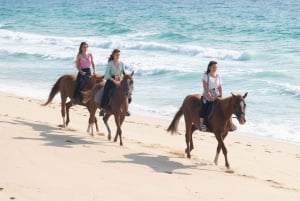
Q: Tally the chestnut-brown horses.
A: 3